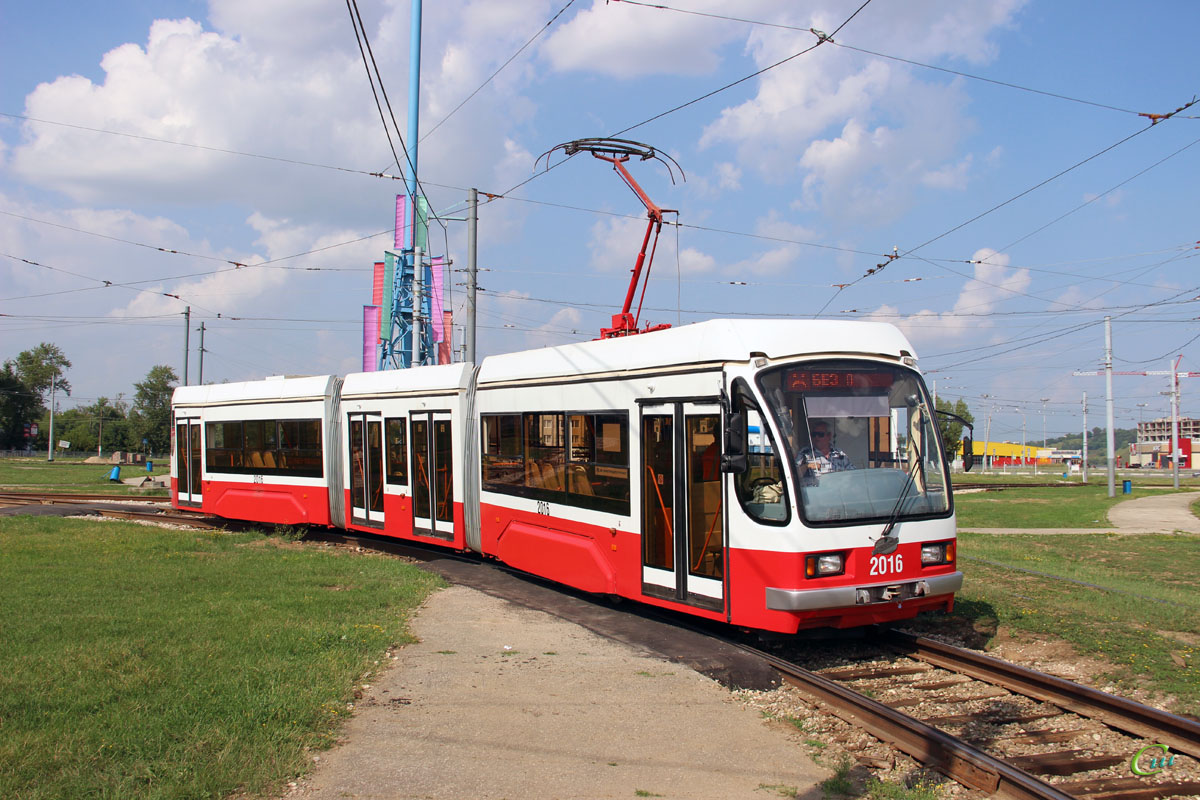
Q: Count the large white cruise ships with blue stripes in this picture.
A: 0